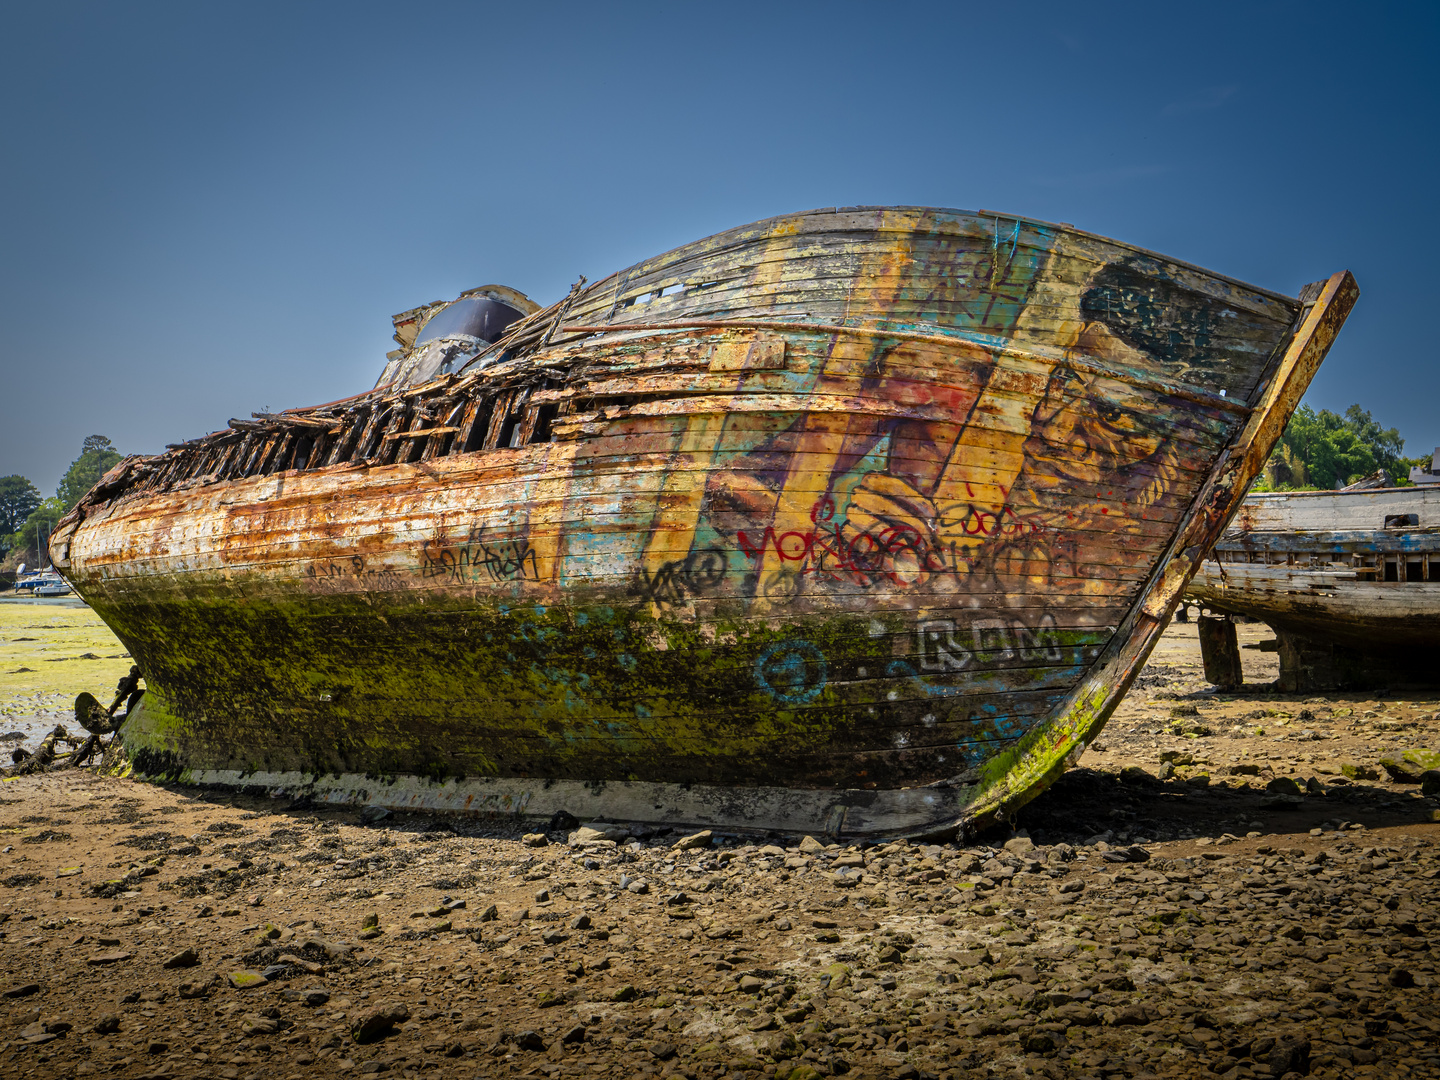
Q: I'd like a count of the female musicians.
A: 0